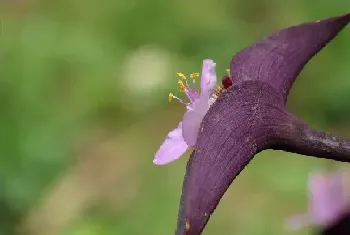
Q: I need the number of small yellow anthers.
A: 4